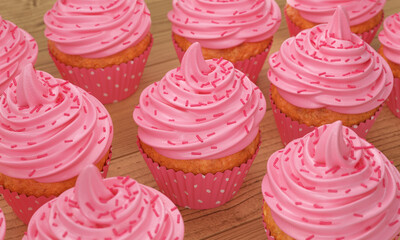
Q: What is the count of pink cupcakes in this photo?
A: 11